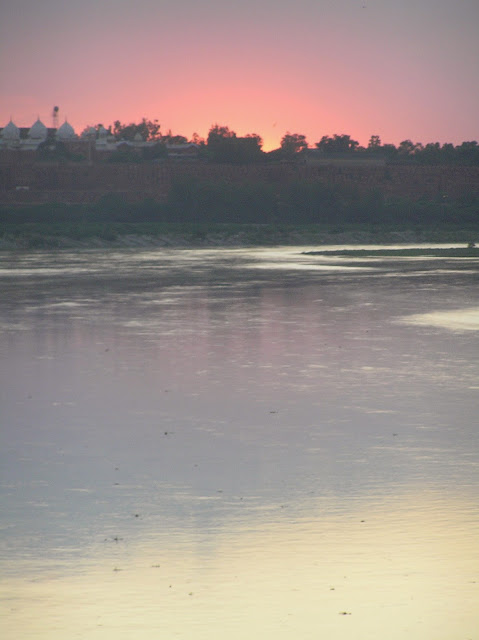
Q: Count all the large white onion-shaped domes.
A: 3